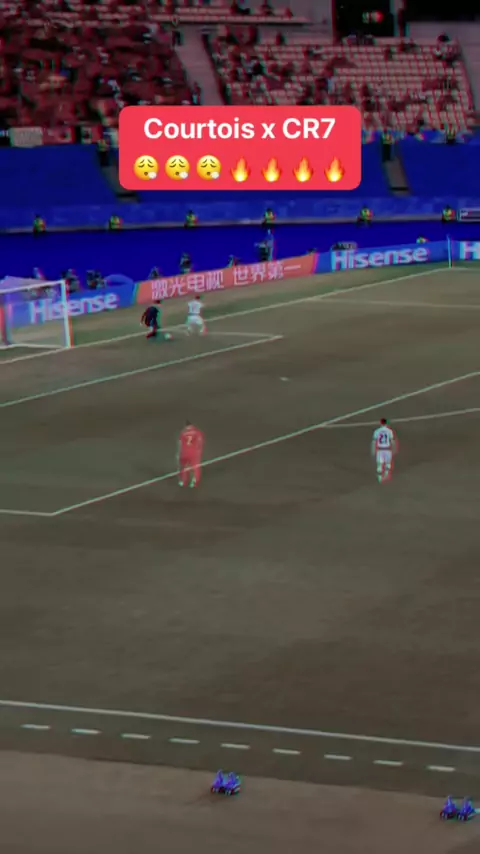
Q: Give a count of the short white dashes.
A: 9